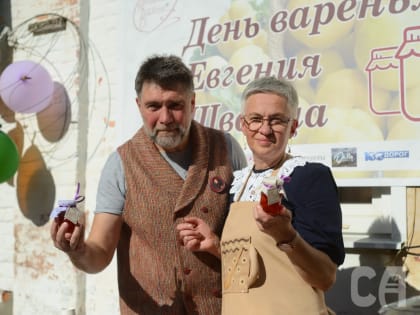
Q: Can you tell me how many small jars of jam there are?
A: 2